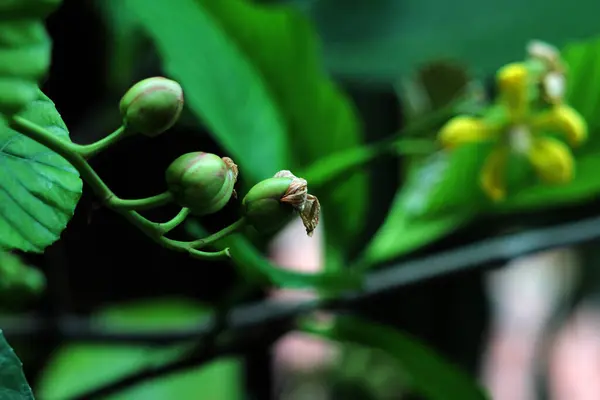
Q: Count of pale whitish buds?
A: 2